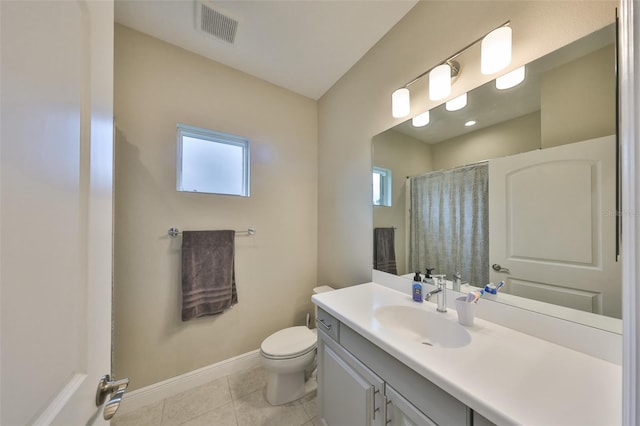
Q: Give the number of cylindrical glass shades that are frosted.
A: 3